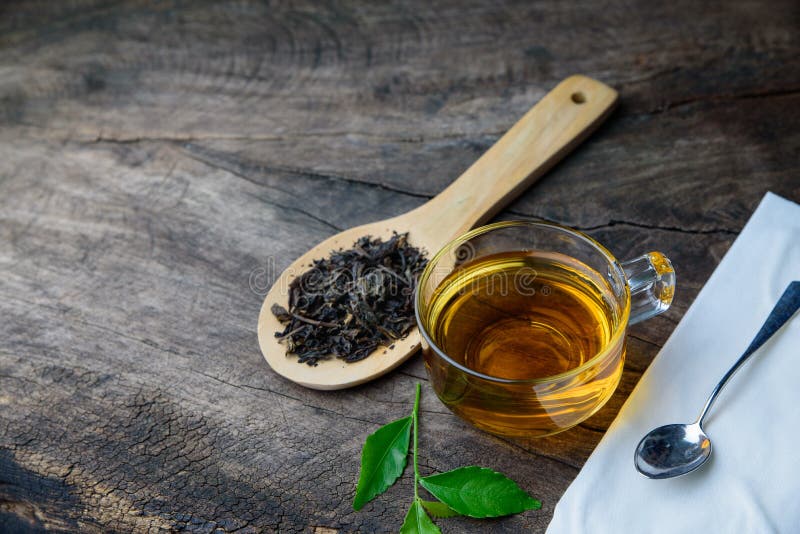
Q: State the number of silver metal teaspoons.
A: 1